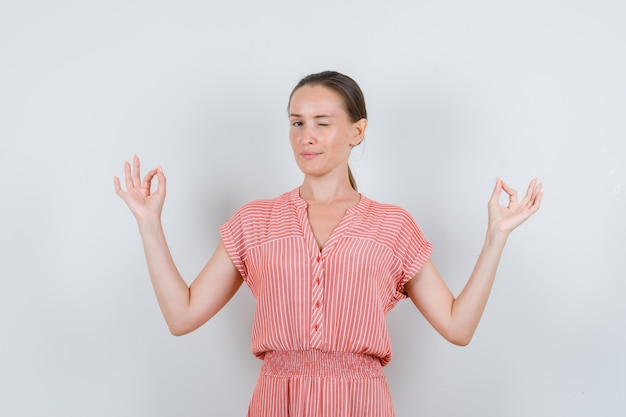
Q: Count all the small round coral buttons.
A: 4